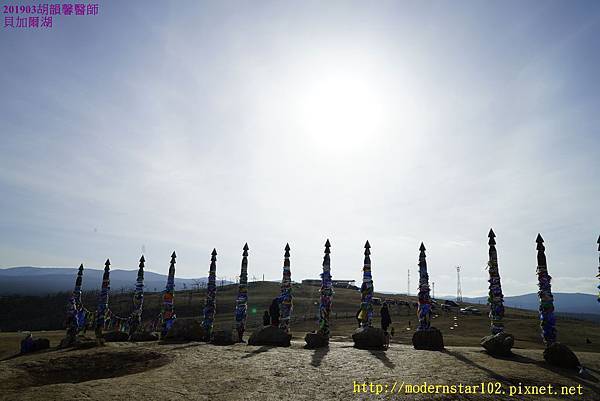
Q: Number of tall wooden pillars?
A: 13